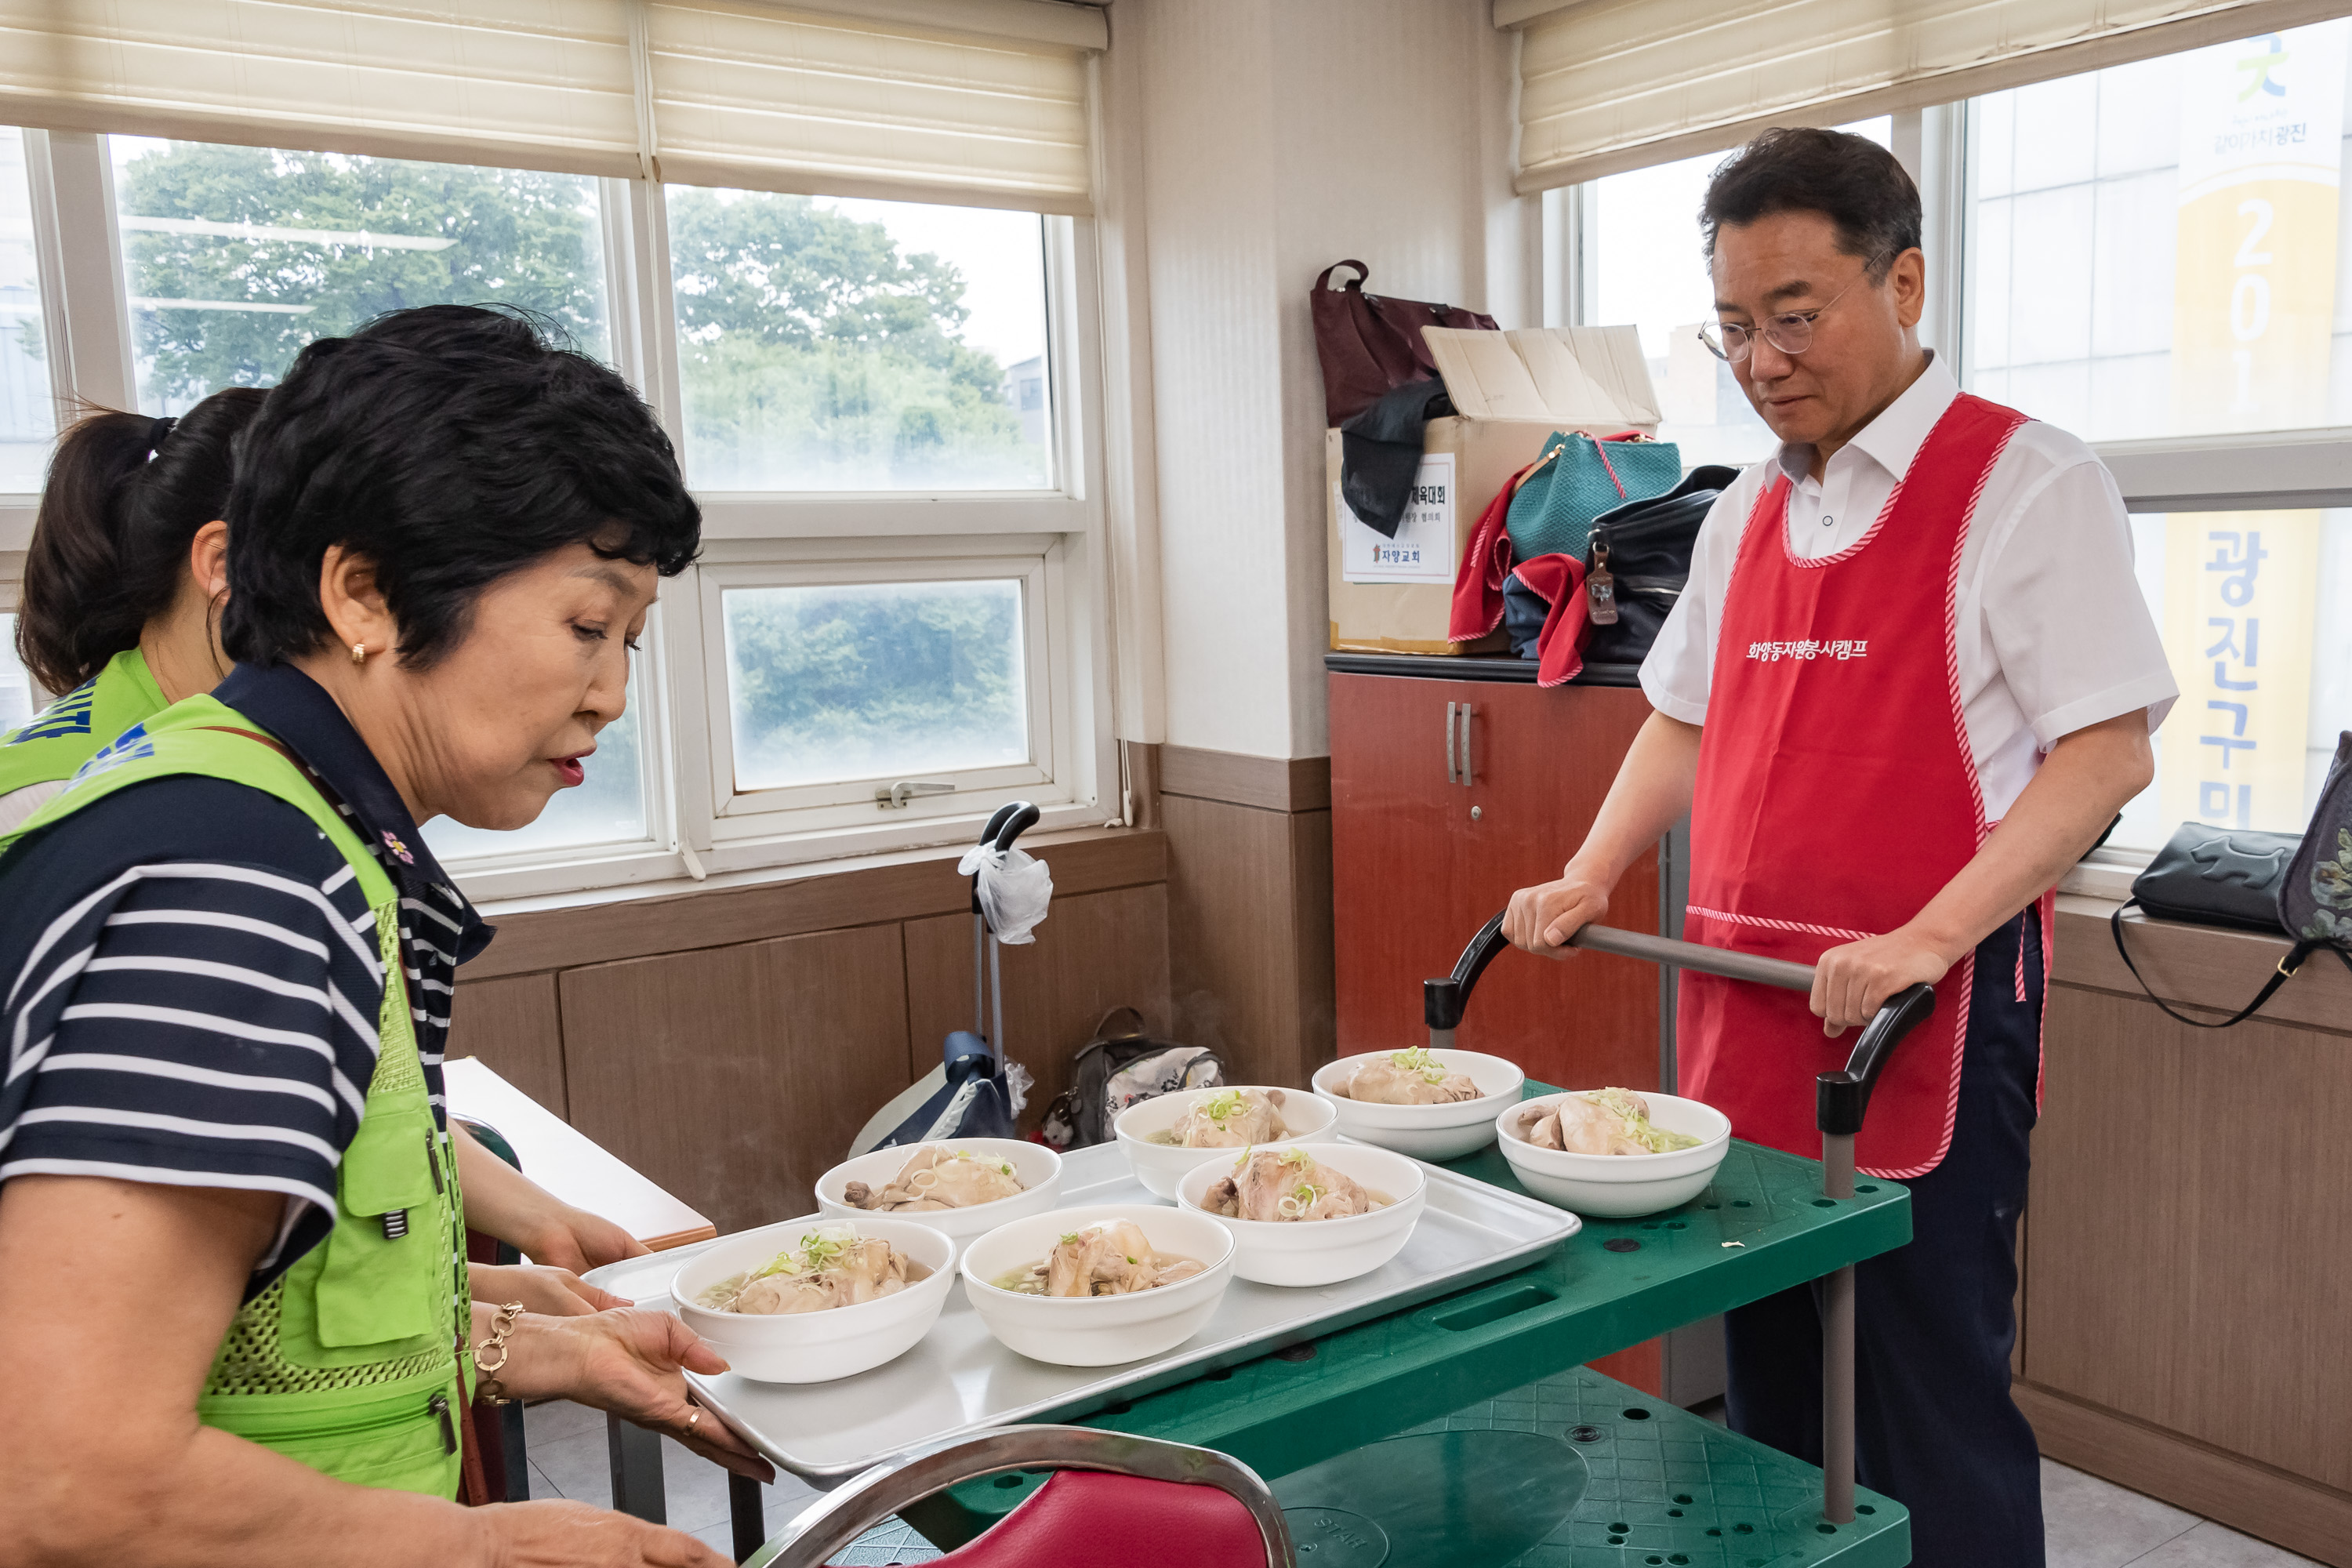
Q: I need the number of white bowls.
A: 7